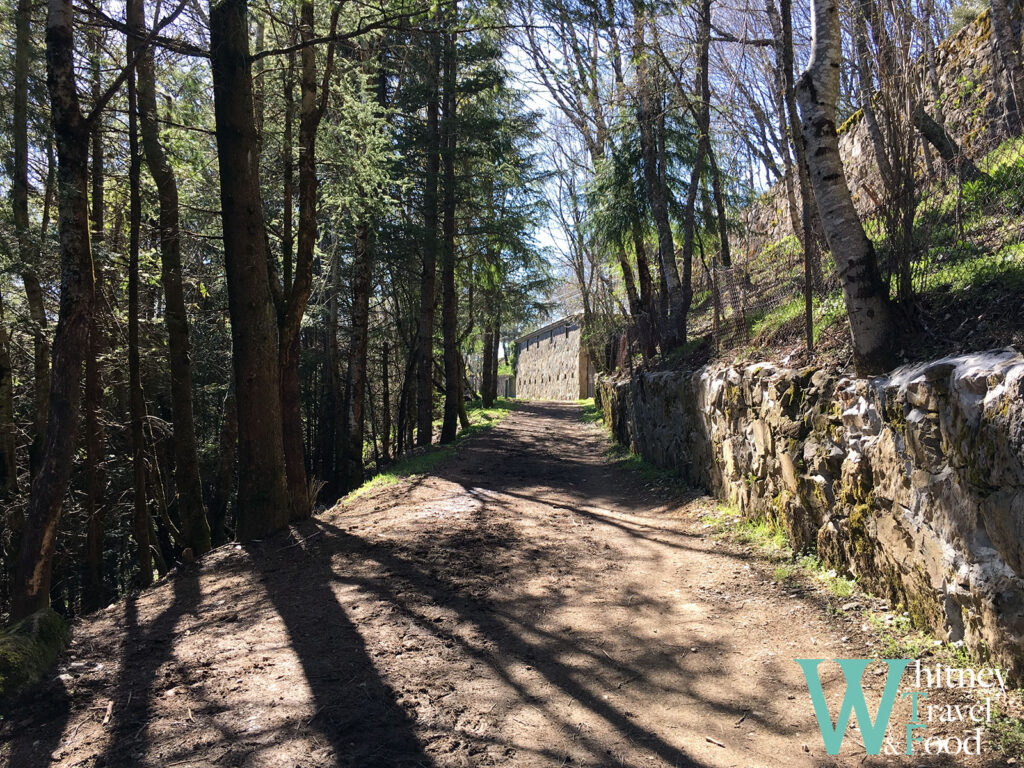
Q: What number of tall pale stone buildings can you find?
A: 1